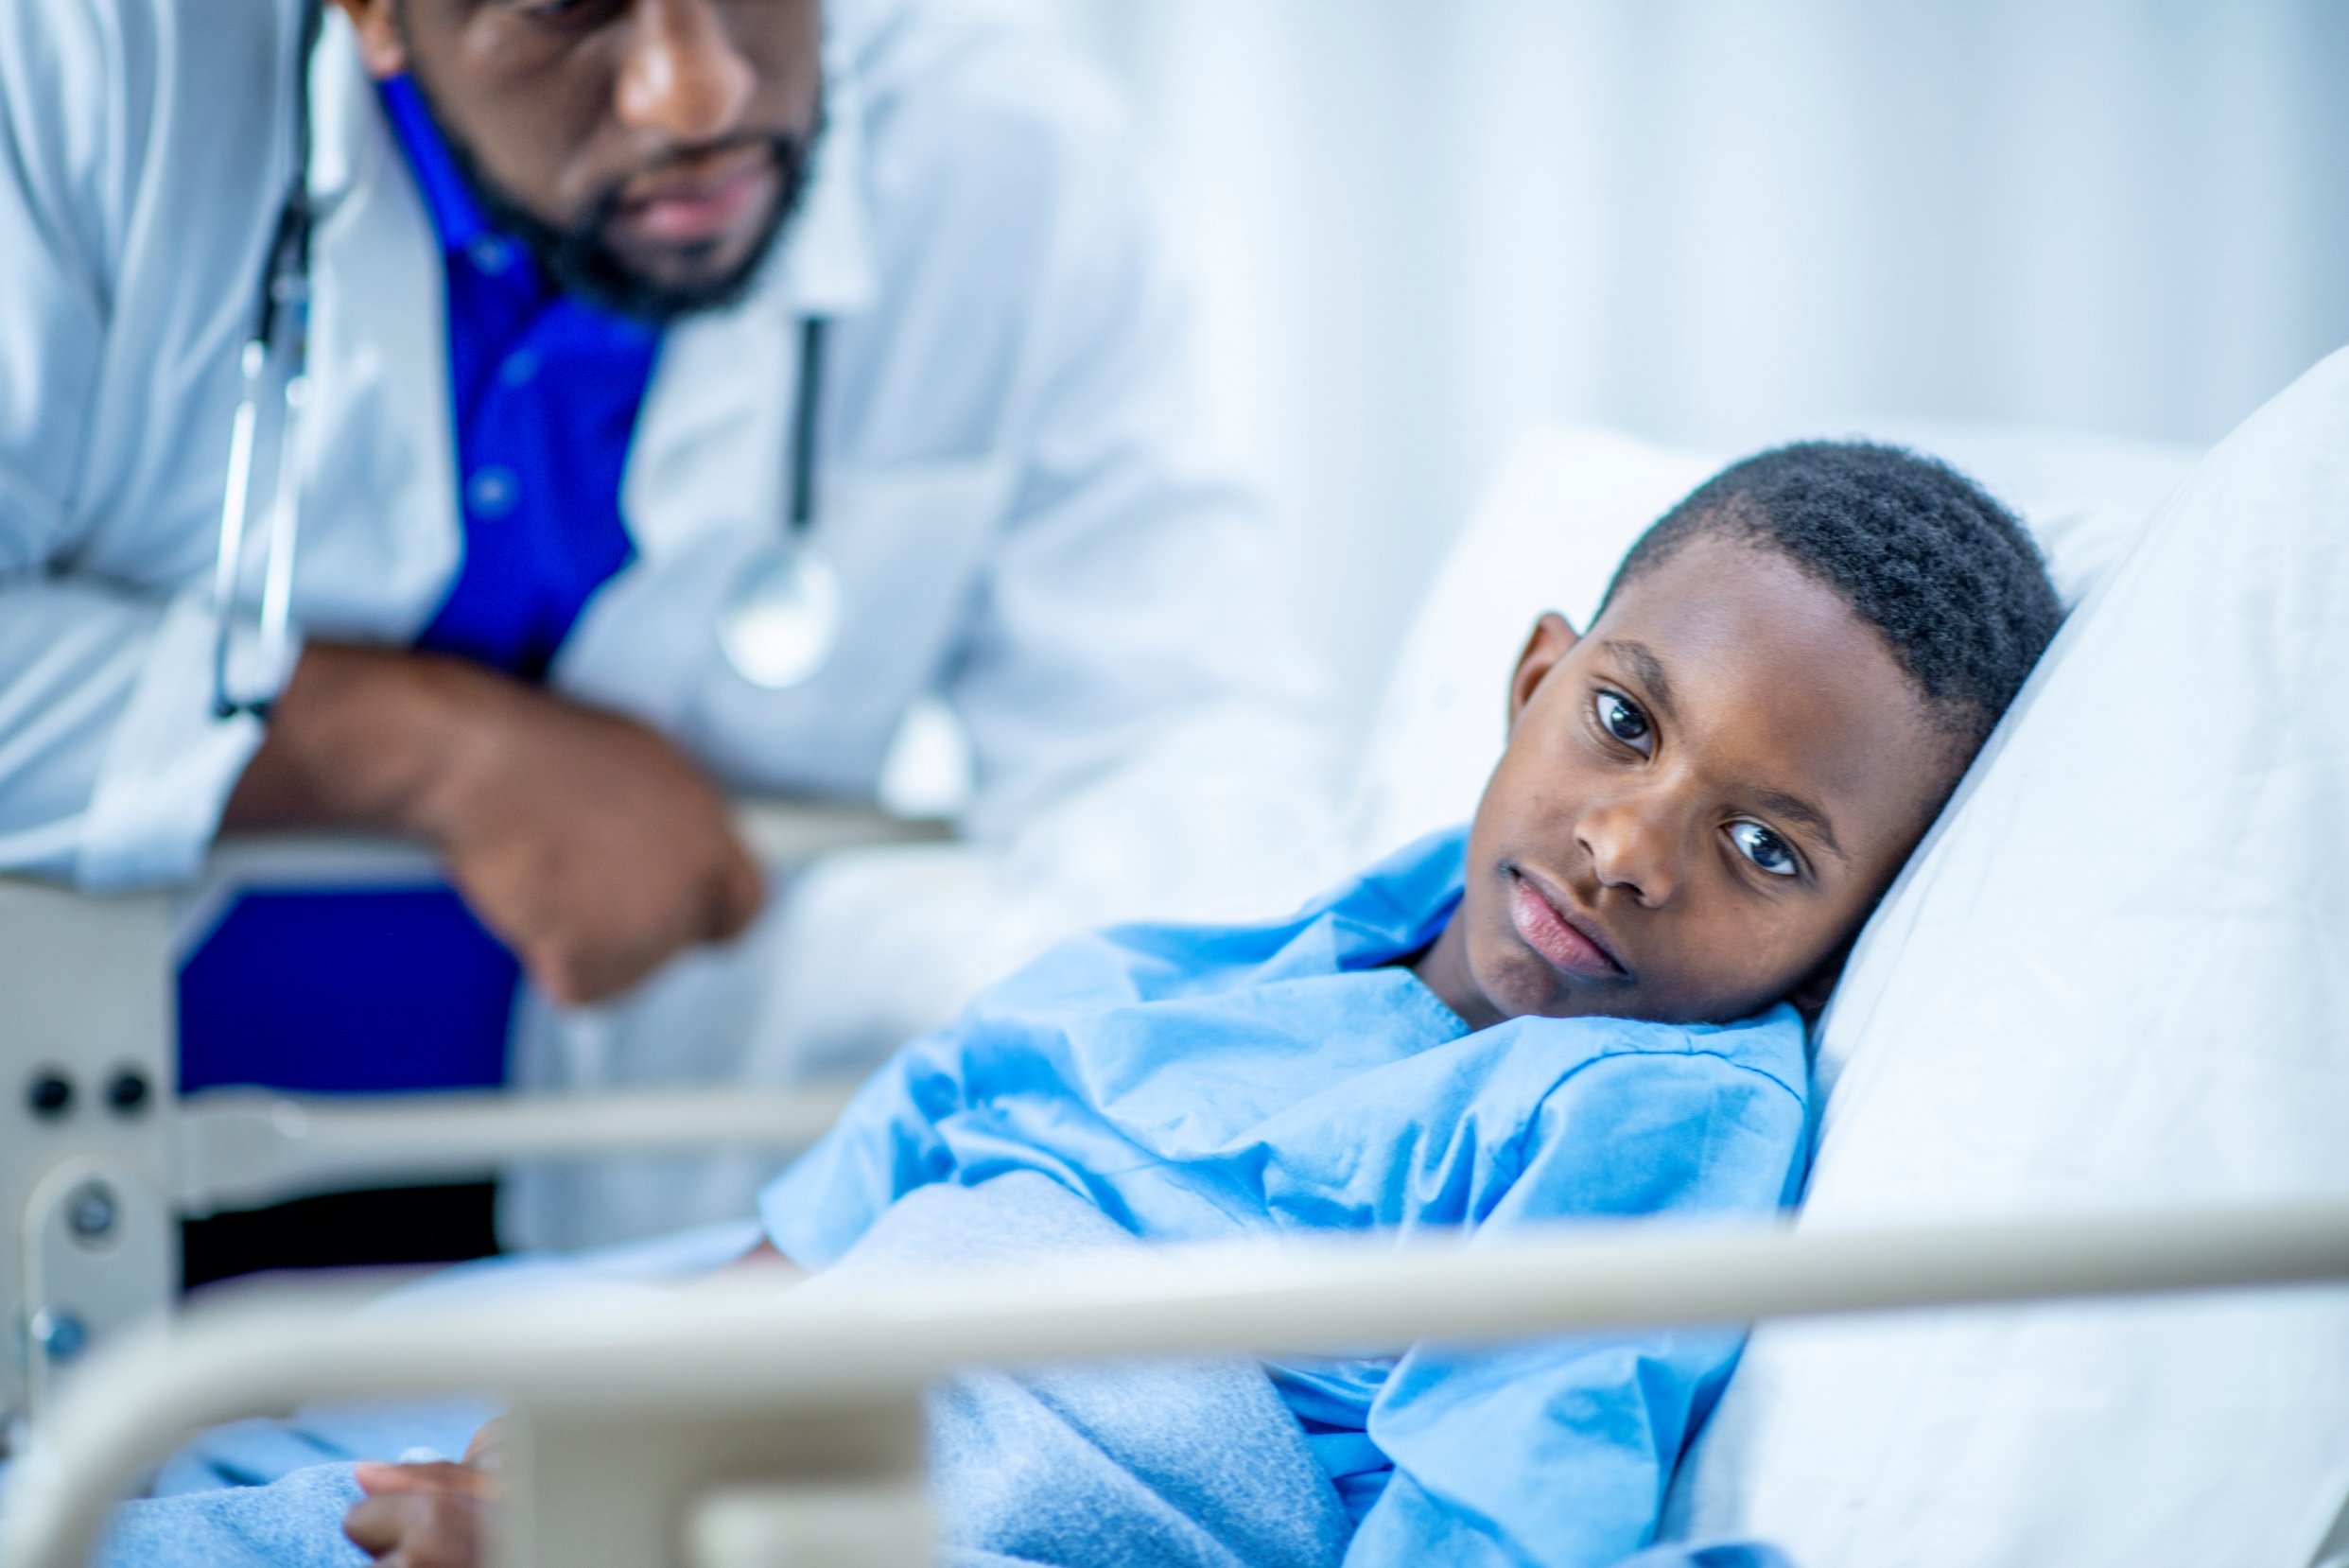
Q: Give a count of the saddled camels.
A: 0